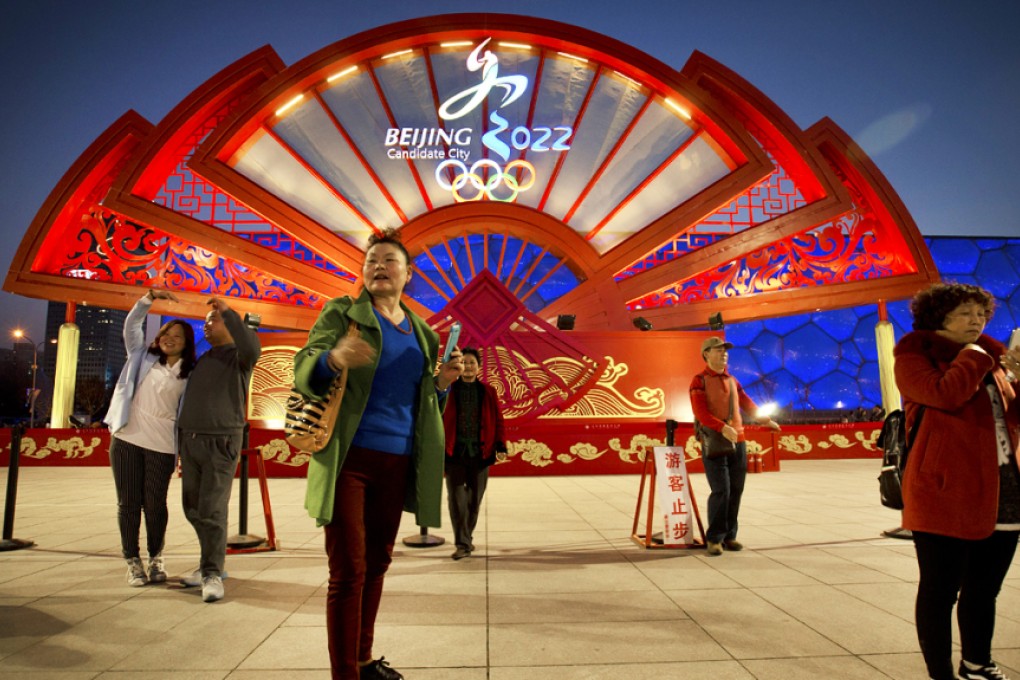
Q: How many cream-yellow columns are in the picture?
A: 2